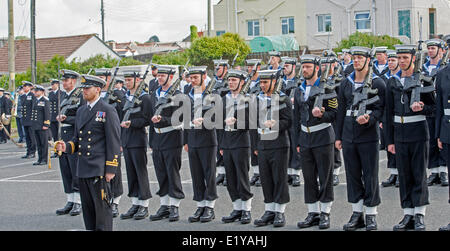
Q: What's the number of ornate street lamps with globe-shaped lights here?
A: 0